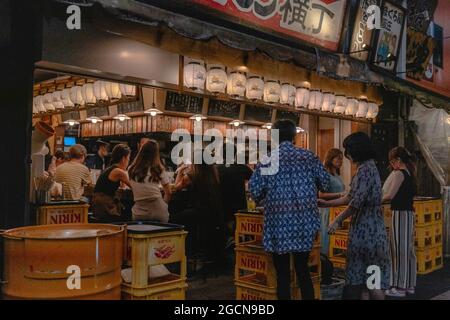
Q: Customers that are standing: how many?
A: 4